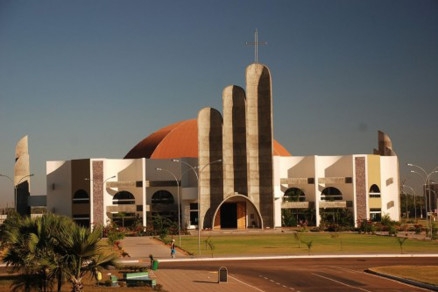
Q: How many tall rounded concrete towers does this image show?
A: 3